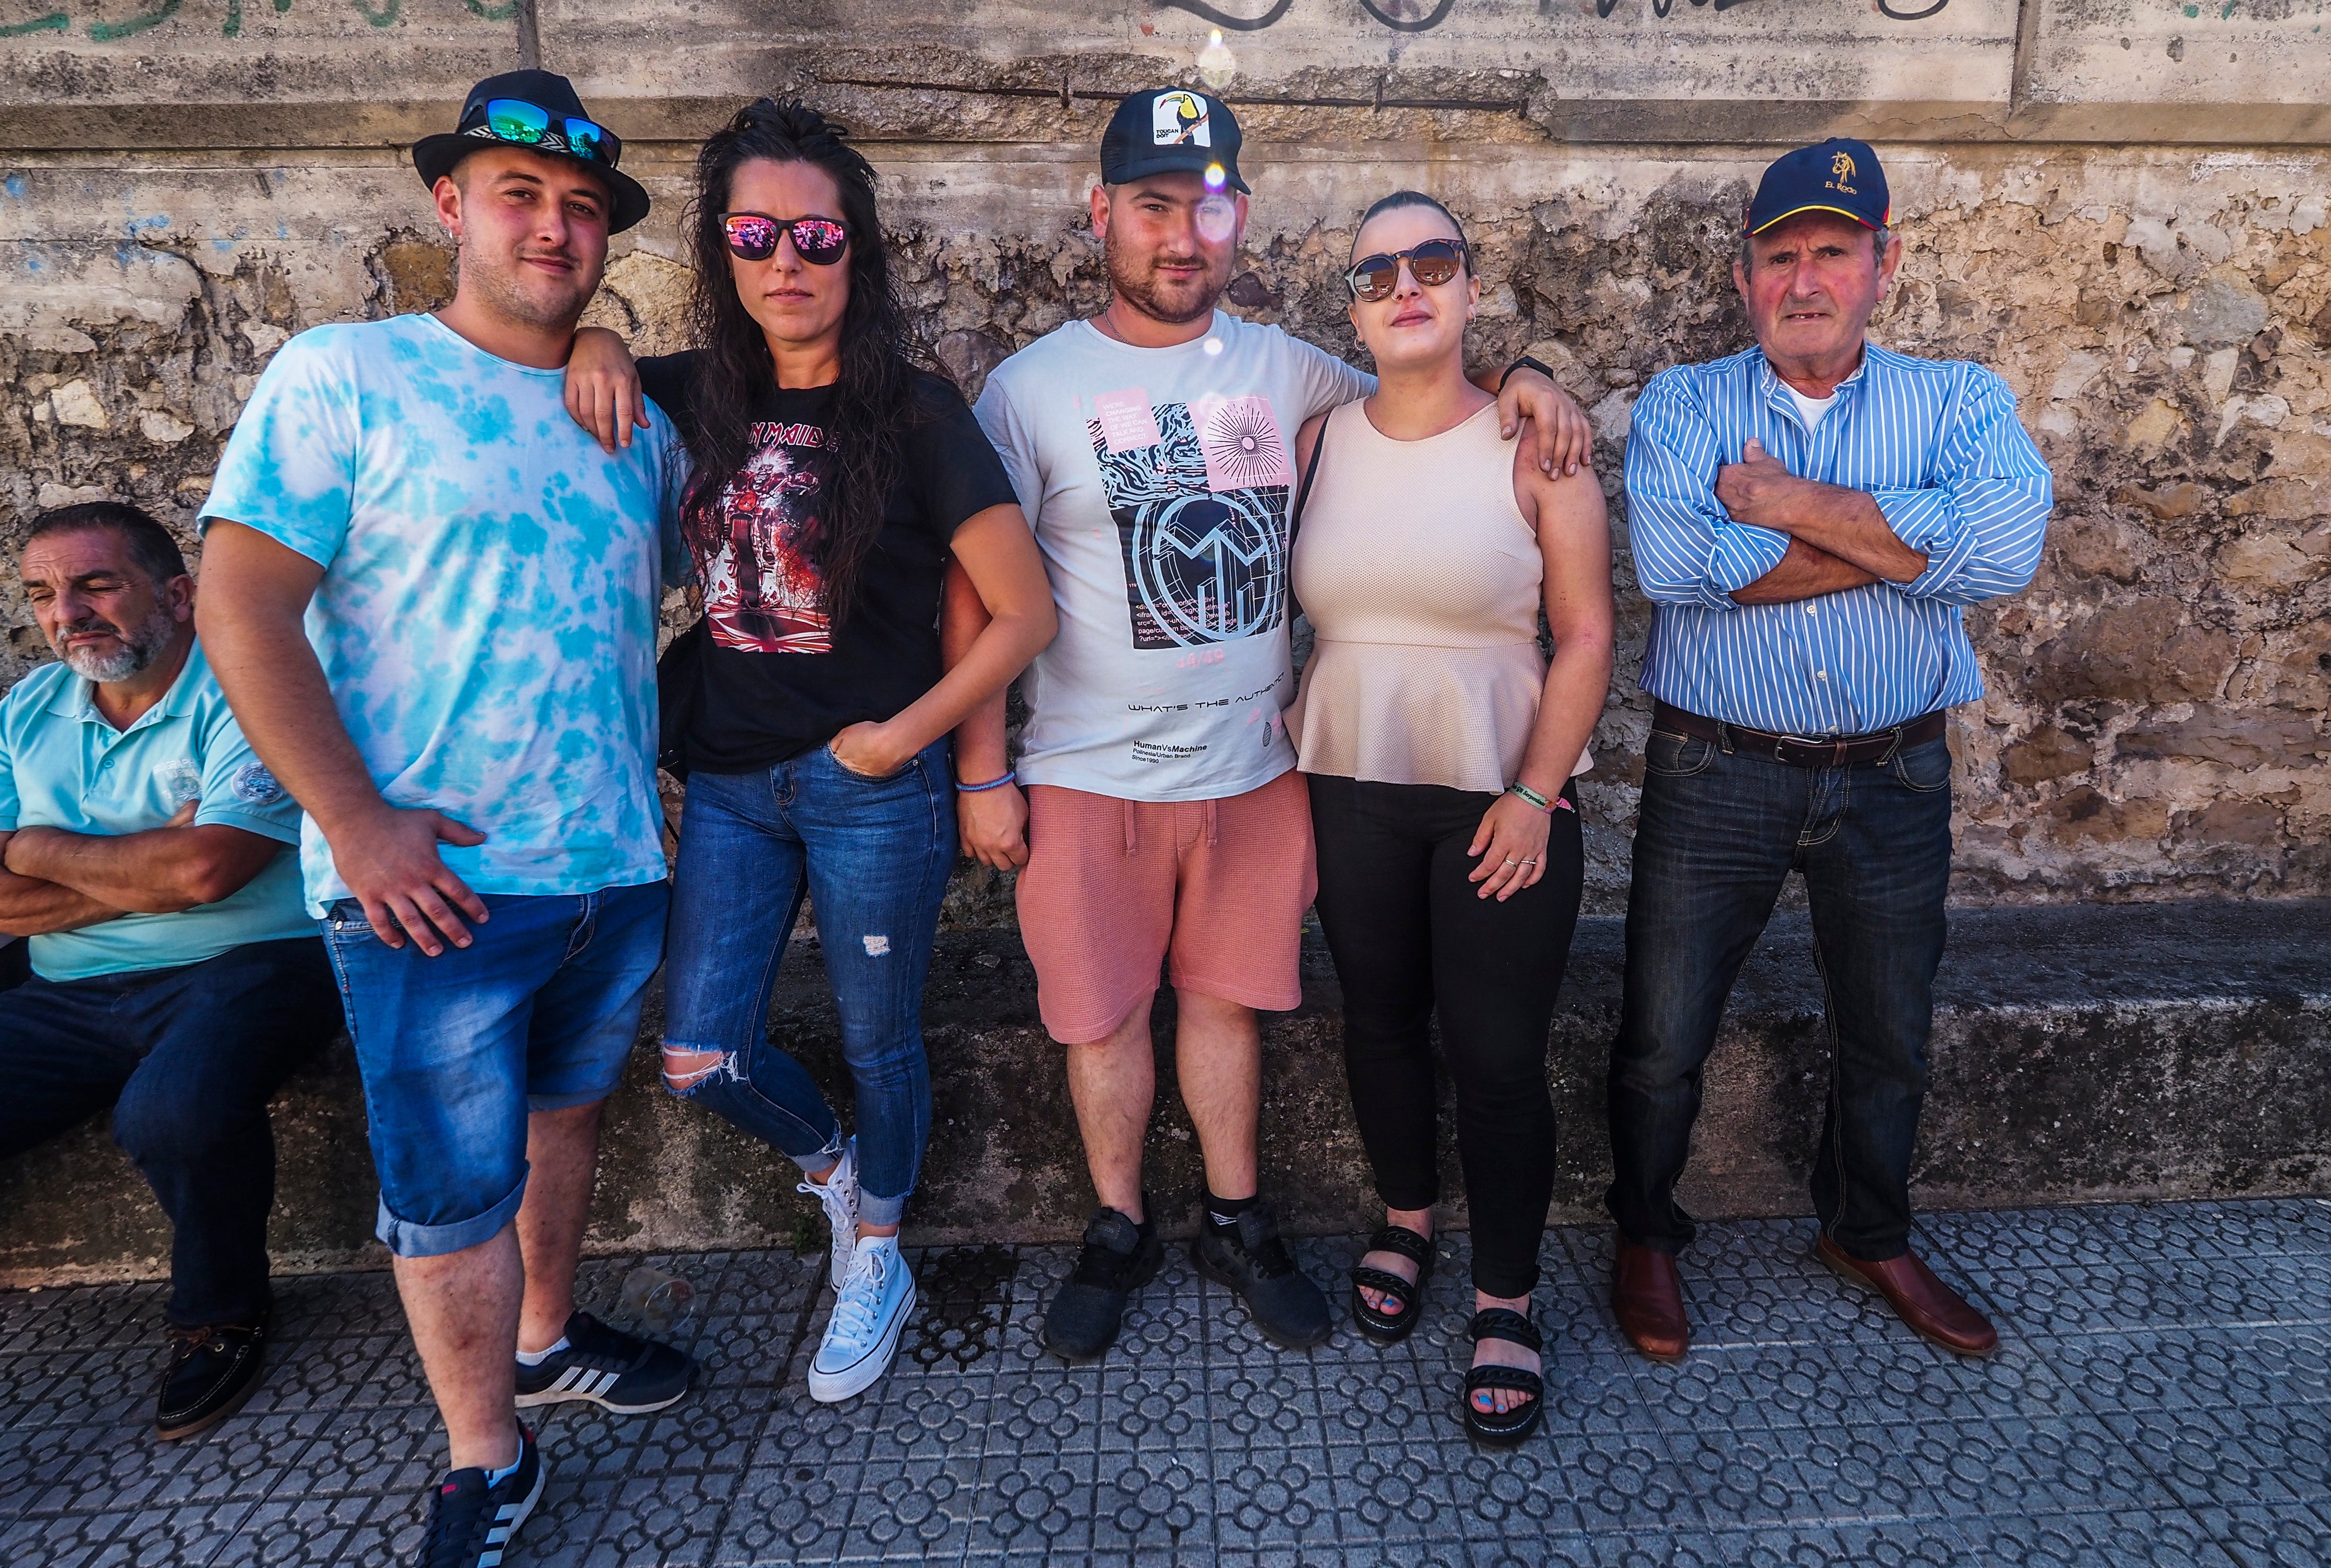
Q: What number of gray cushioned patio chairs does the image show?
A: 0